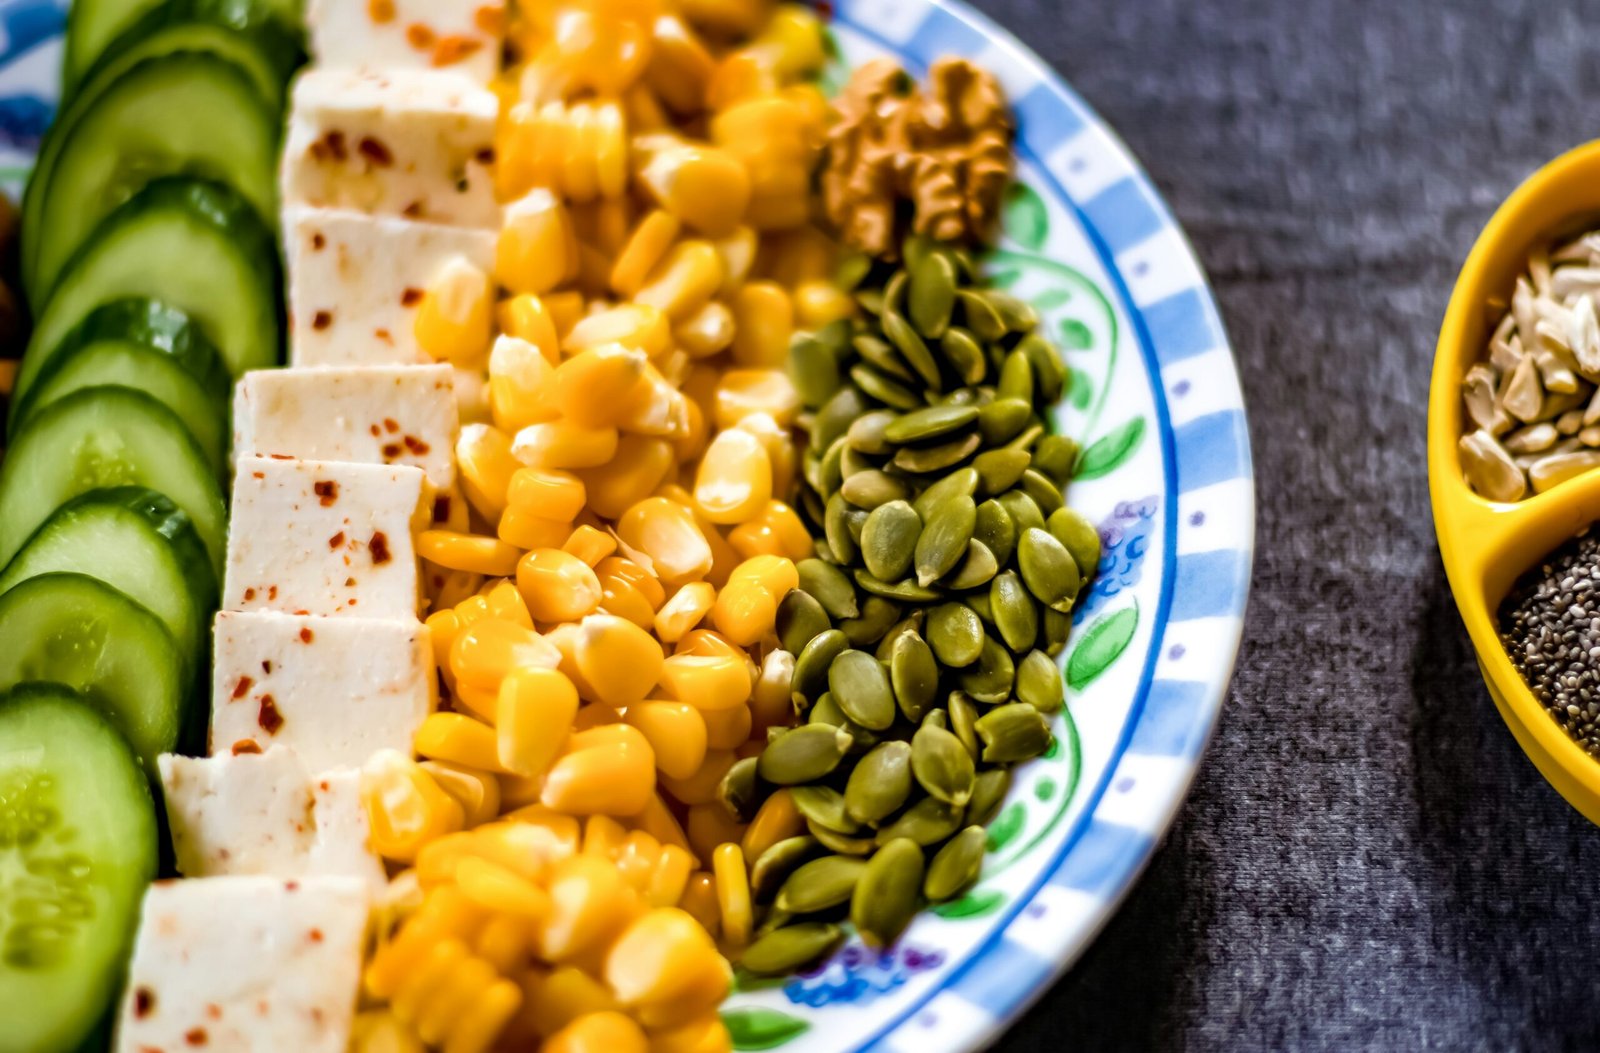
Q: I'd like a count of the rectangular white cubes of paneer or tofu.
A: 8